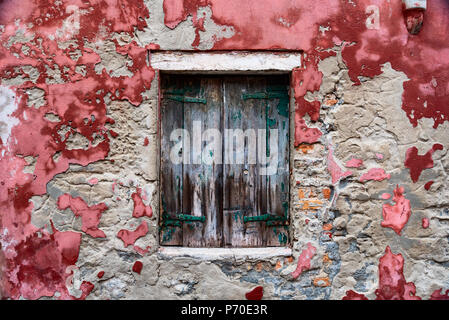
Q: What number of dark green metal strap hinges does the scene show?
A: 4